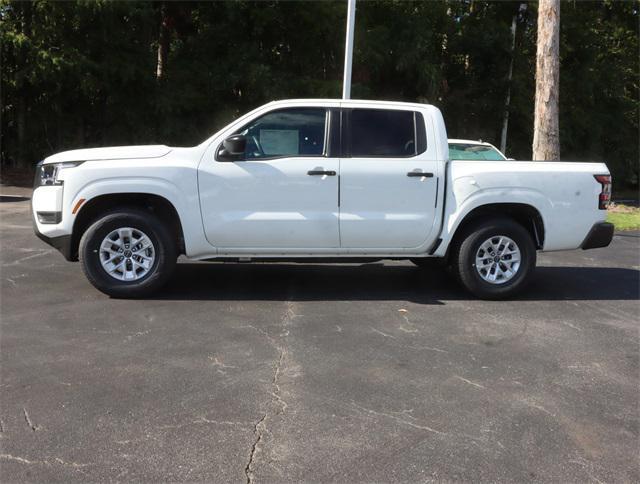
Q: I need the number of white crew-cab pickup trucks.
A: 1